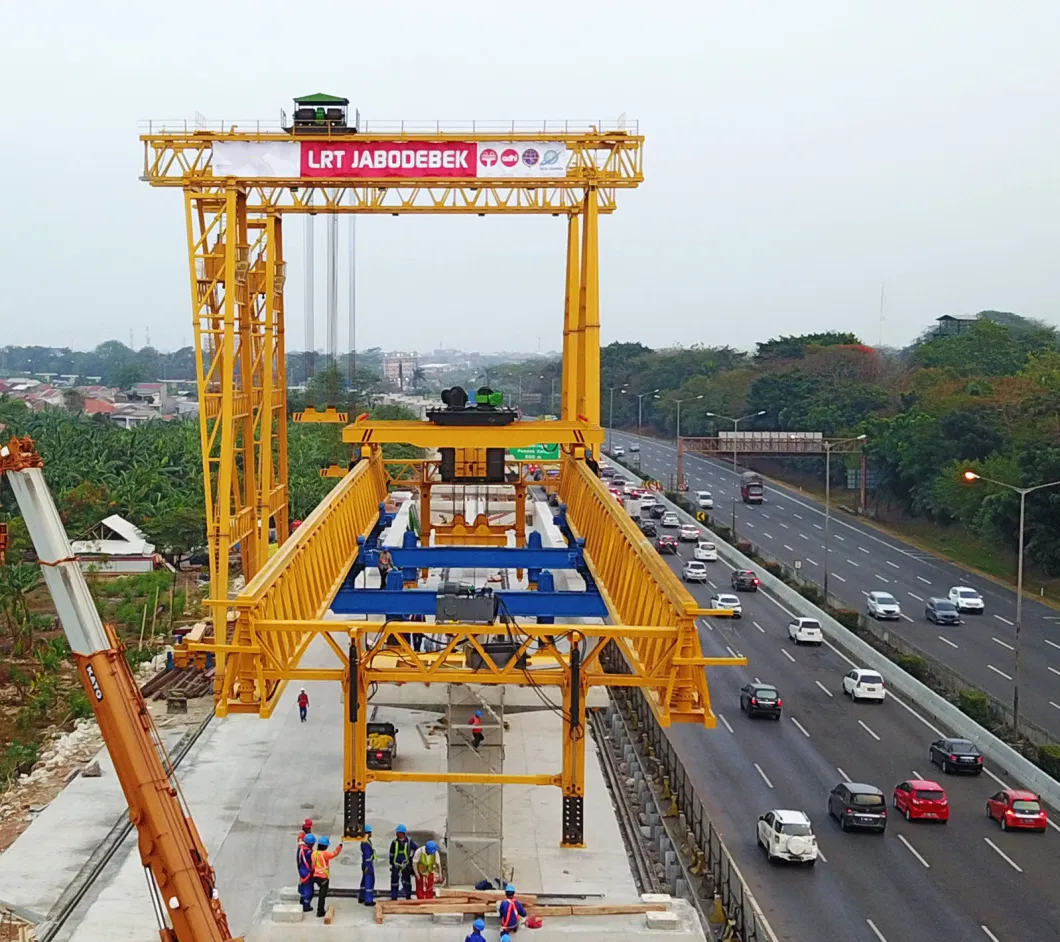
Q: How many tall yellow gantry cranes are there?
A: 2